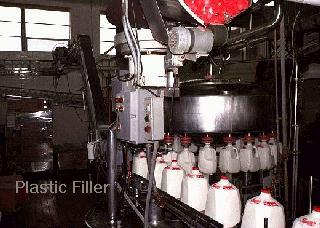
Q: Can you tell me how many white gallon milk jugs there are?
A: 14